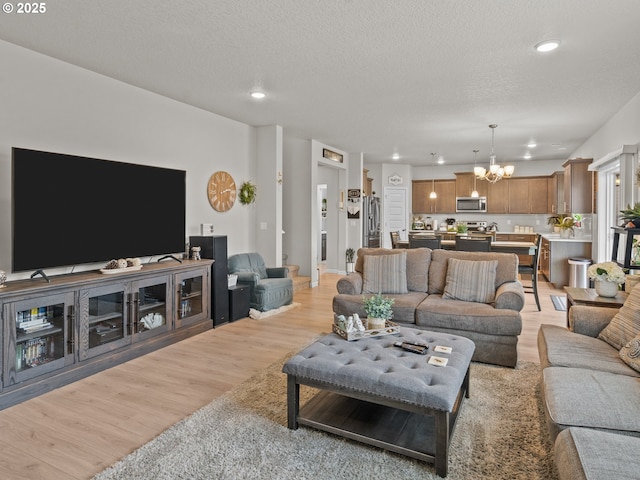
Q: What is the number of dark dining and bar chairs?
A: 4